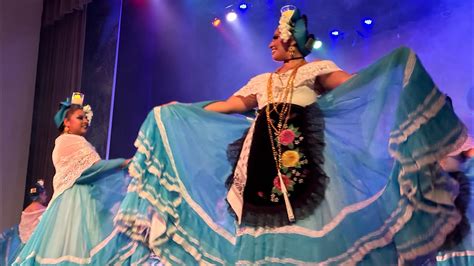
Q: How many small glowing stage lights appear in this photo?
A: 6